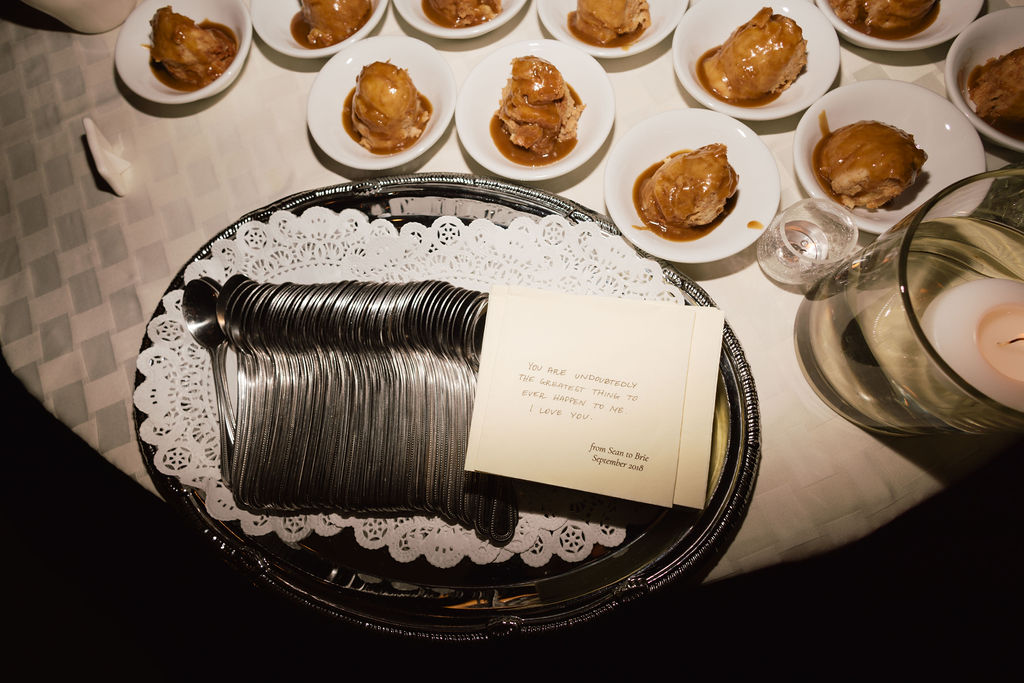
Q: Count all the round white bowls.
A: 11